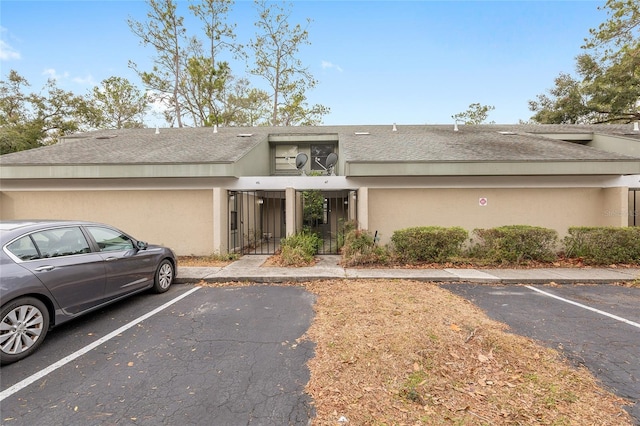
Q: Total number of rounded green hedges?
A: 3